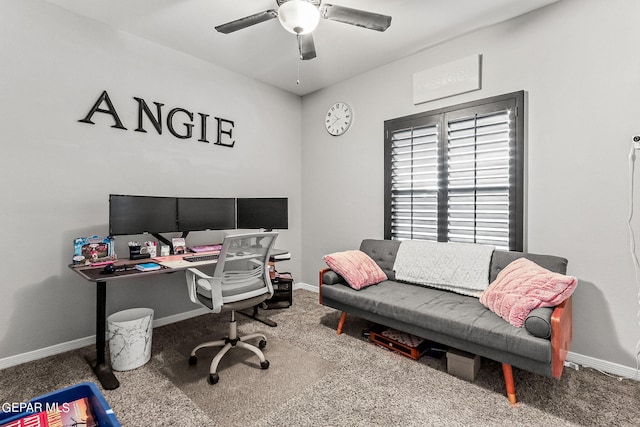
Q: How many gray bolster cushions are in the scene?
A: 2